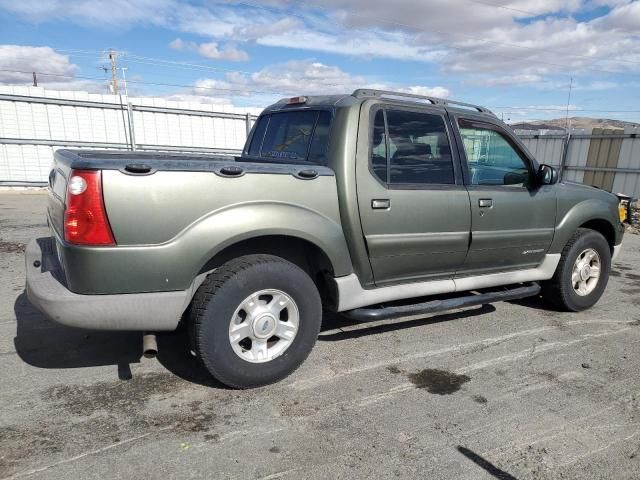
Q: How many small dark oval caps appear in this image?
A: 3